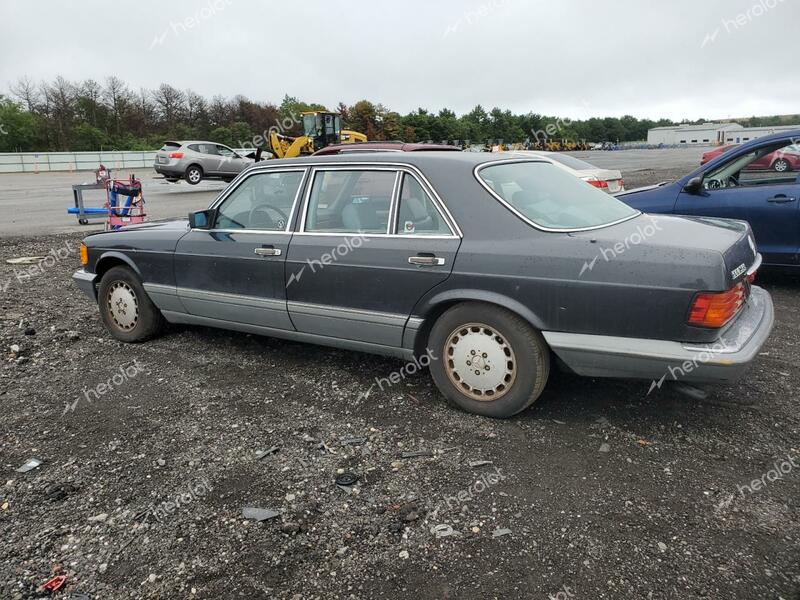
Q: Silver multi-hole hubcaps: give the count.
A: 2